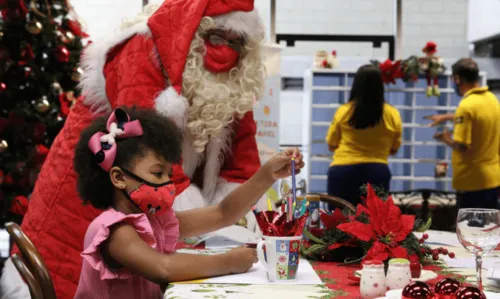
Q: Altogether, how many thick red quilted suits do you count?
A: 1